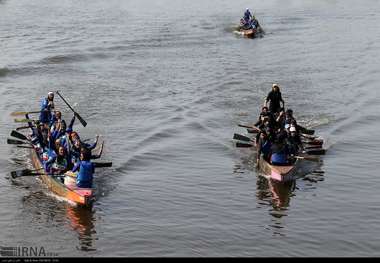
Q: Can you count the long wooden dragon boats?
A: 3